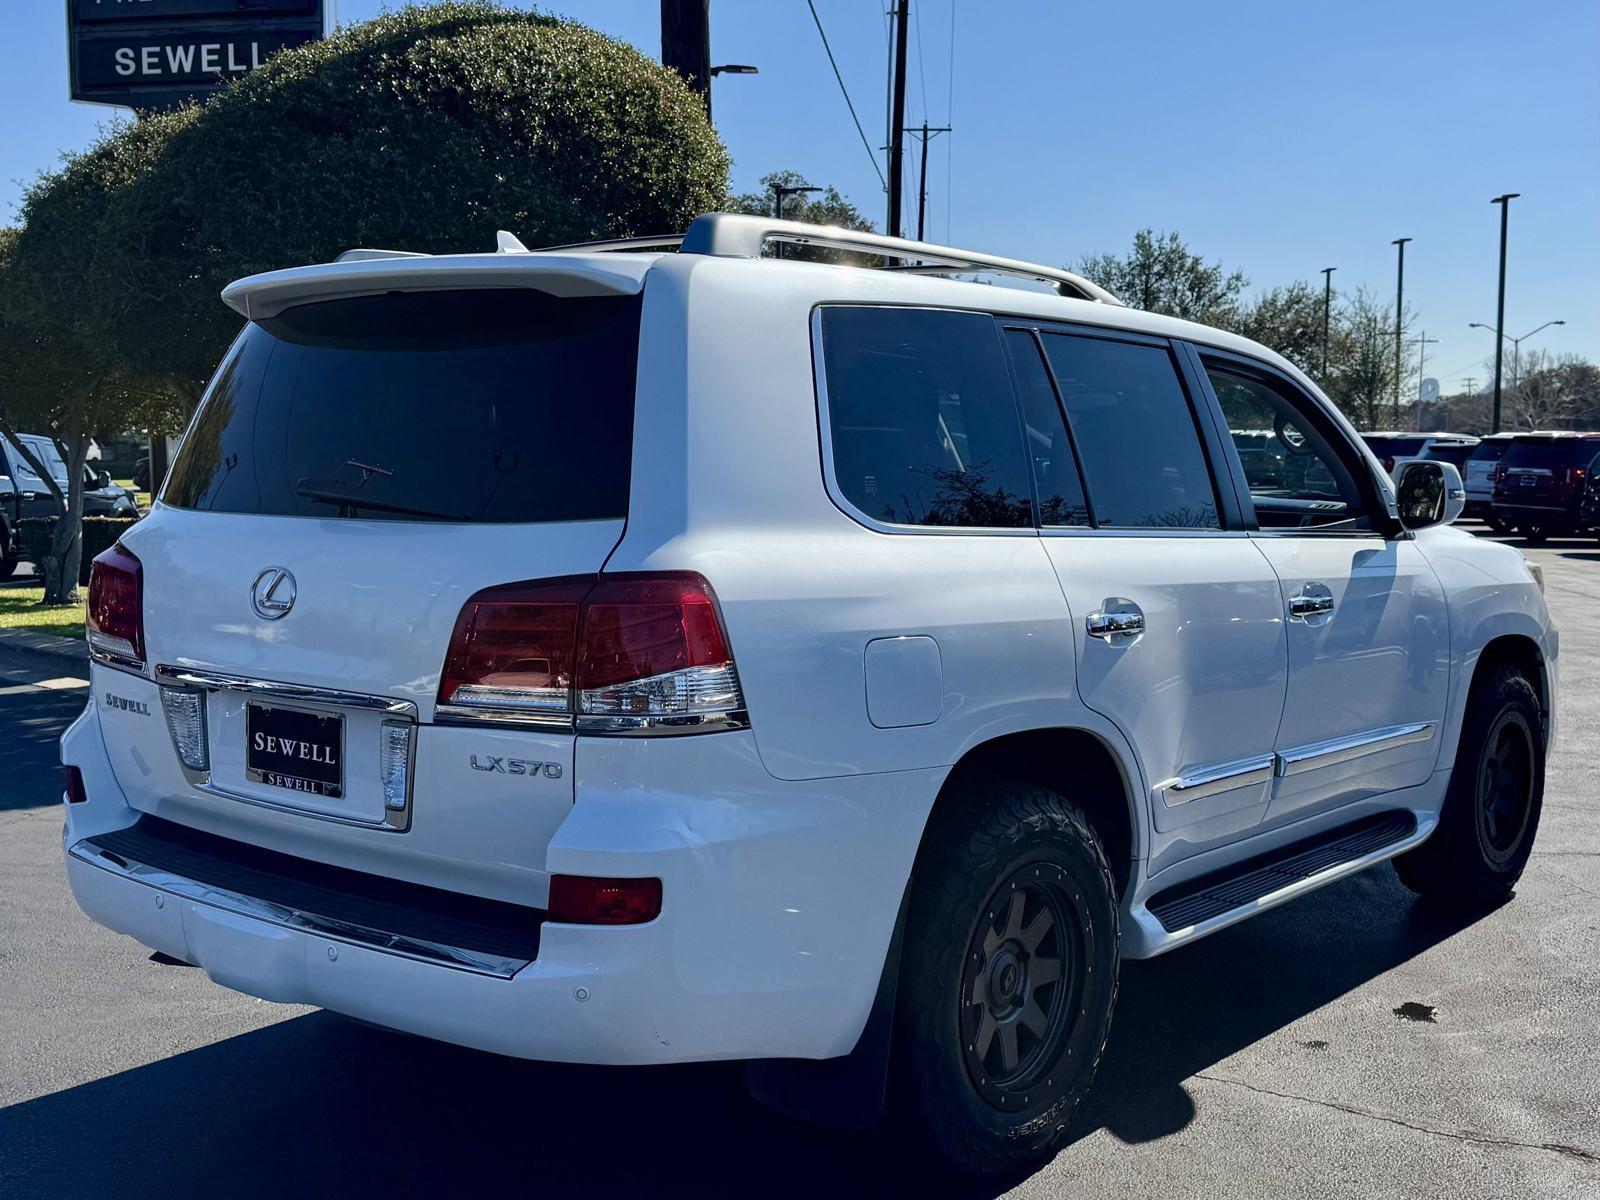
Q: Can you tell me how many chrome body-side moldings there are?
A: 2